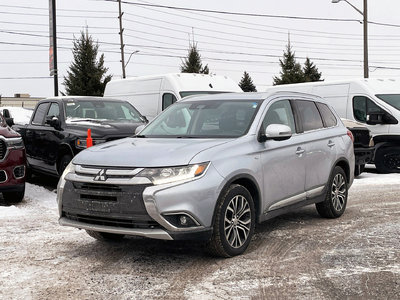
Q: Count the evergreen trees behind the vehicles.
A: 5